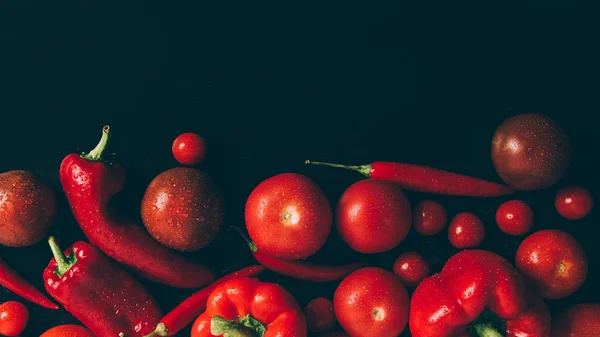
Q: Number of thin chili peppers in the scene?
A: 4